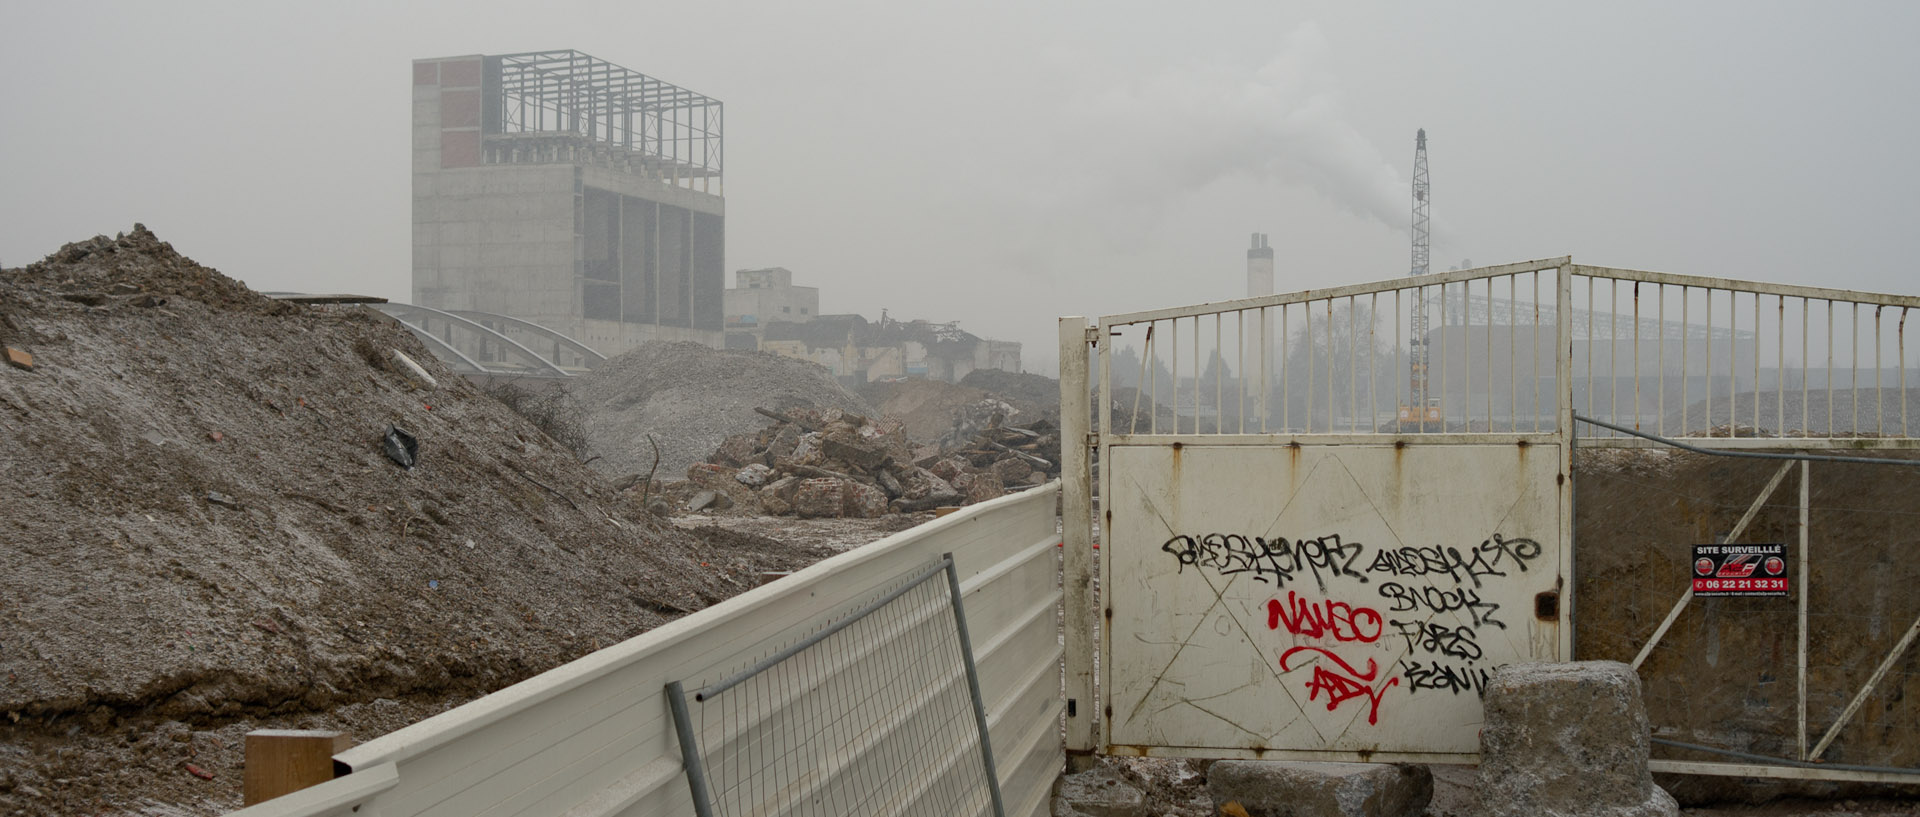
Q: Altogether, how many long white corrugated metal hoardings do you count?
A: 1